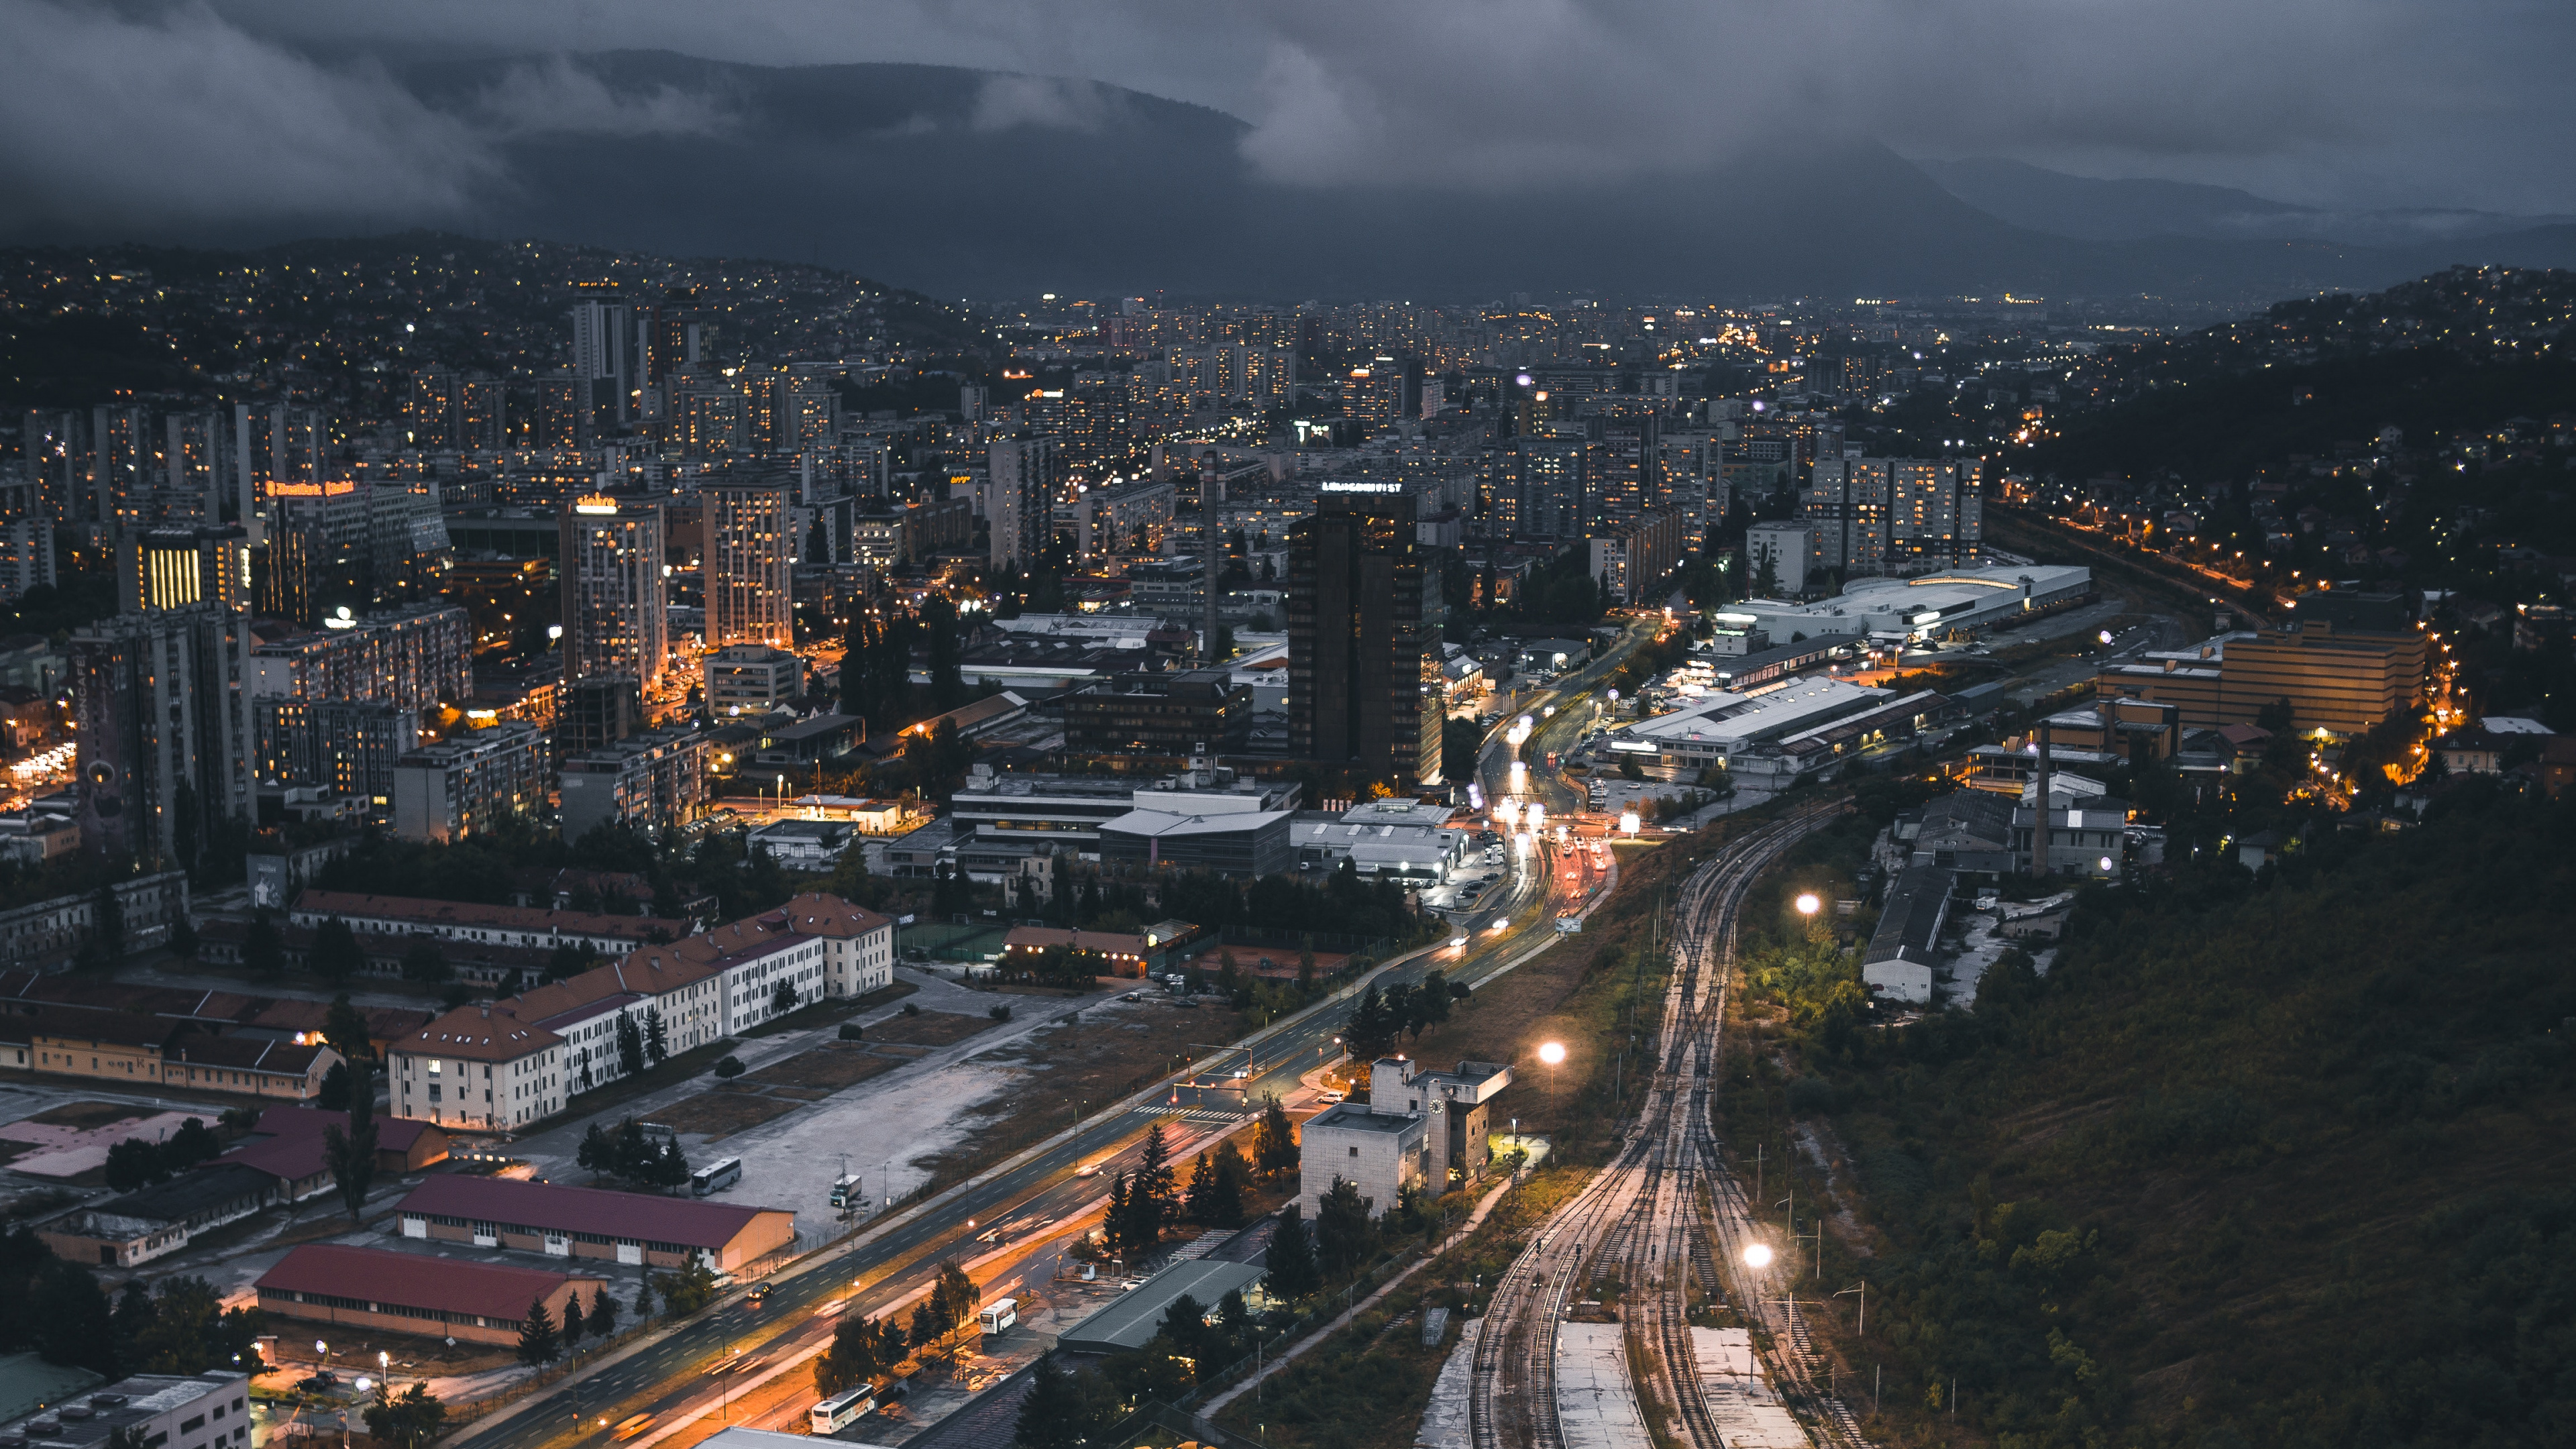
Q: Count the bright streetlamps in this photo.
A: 3